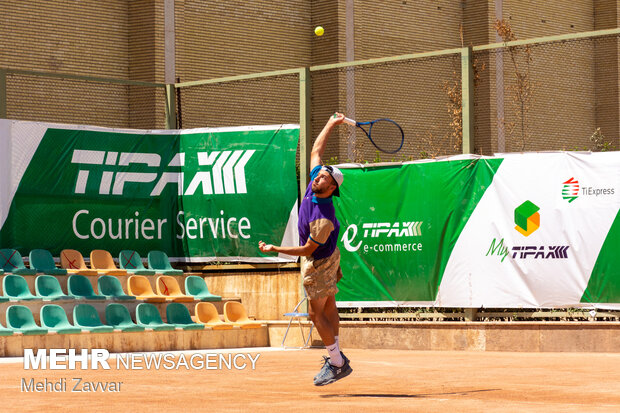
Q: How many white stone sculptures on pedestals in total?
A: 0